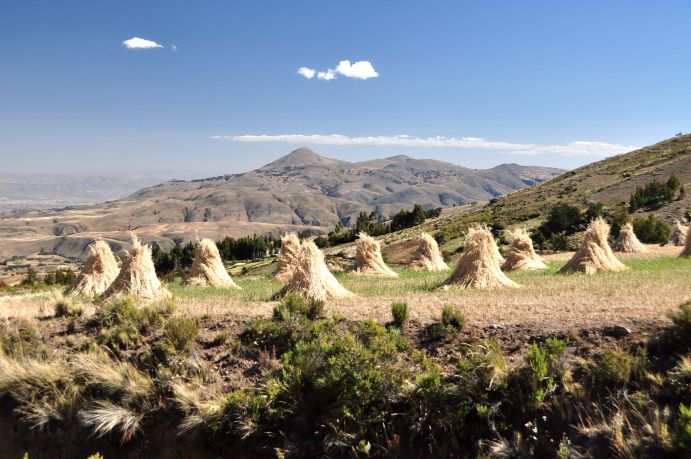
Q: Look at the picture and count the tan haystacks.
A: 13